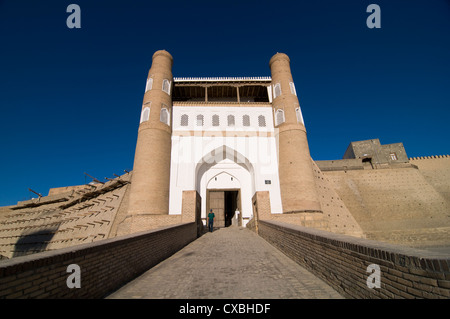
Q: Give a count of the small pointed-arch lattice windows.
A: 6